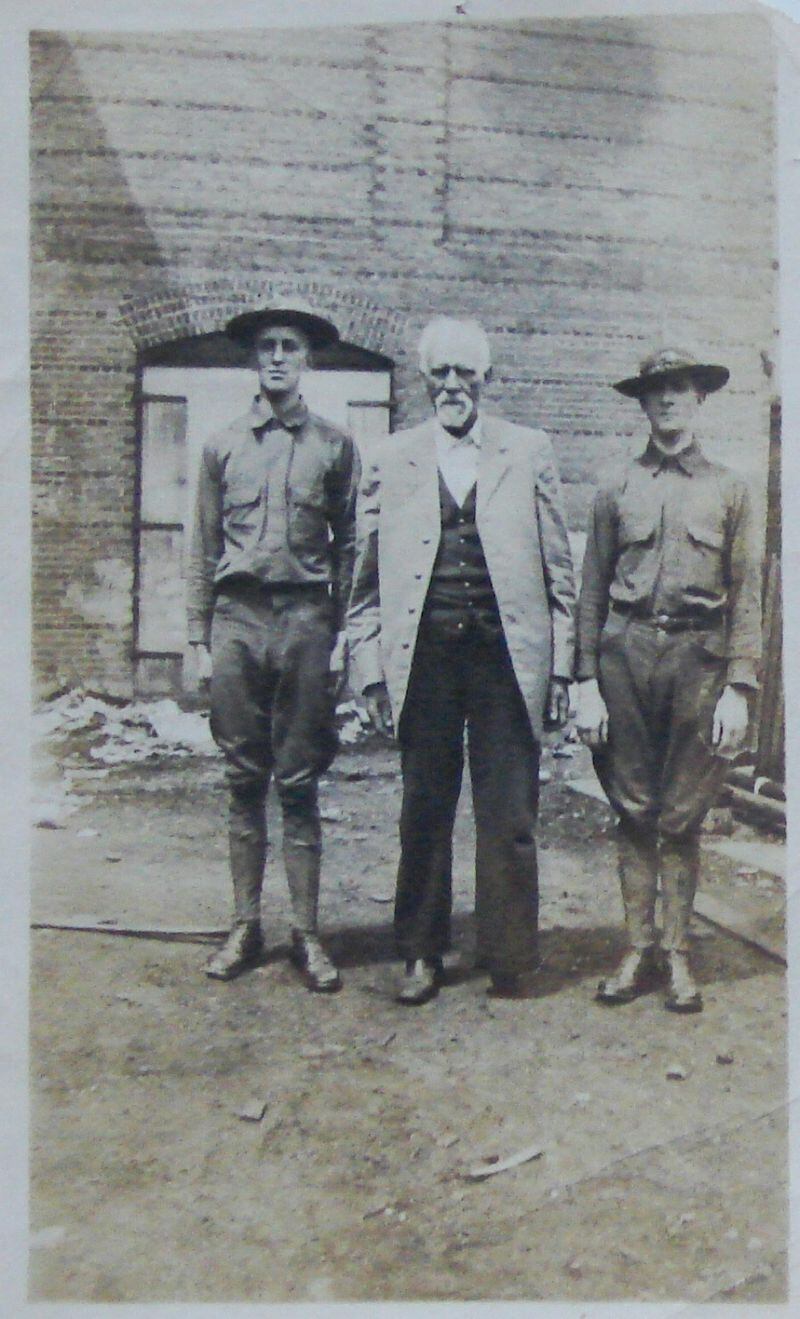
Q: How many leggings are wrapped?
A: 4